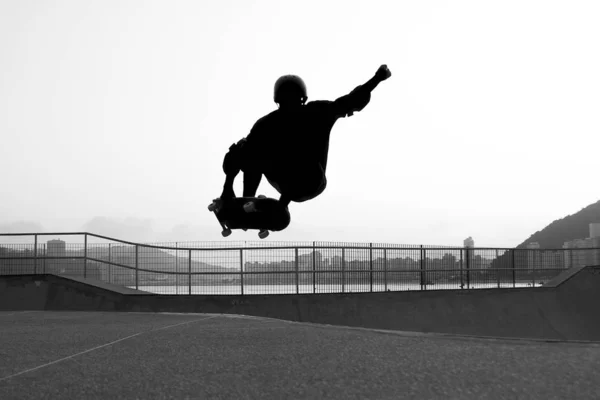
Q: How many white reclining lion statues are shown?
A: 0